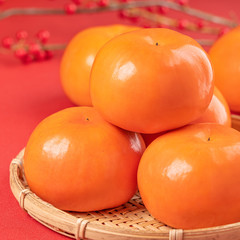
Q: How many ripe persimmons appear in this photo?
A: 6